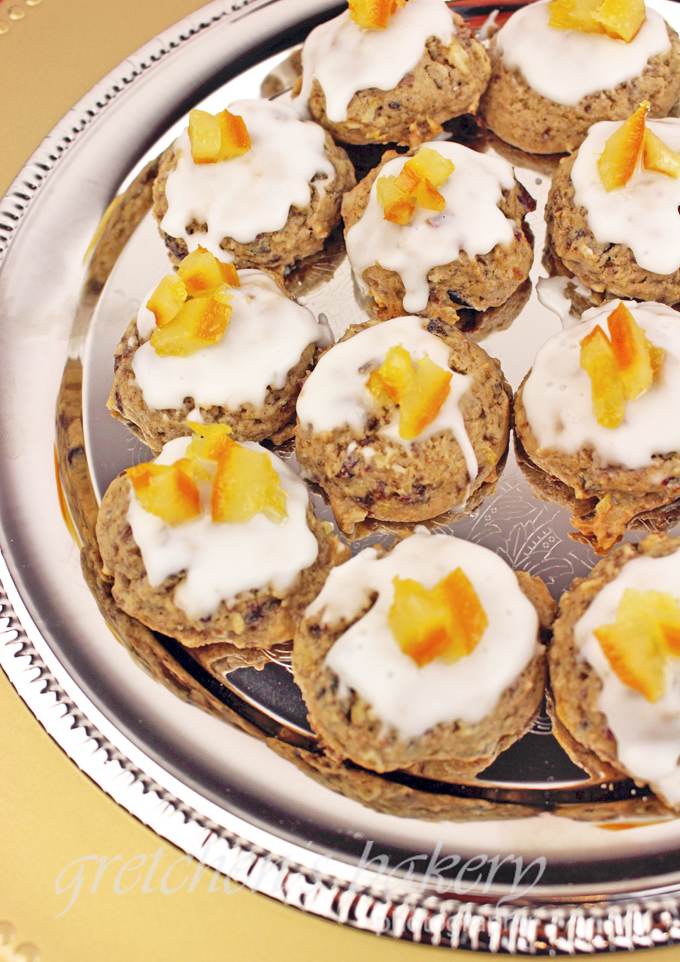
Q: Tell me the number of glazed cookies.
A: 11